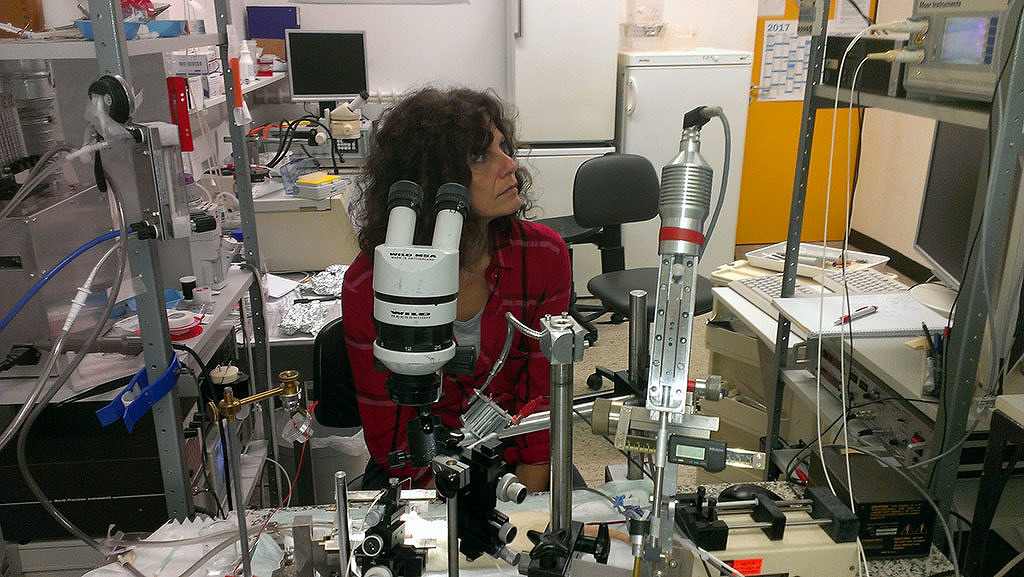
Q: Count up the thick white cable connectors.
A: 2